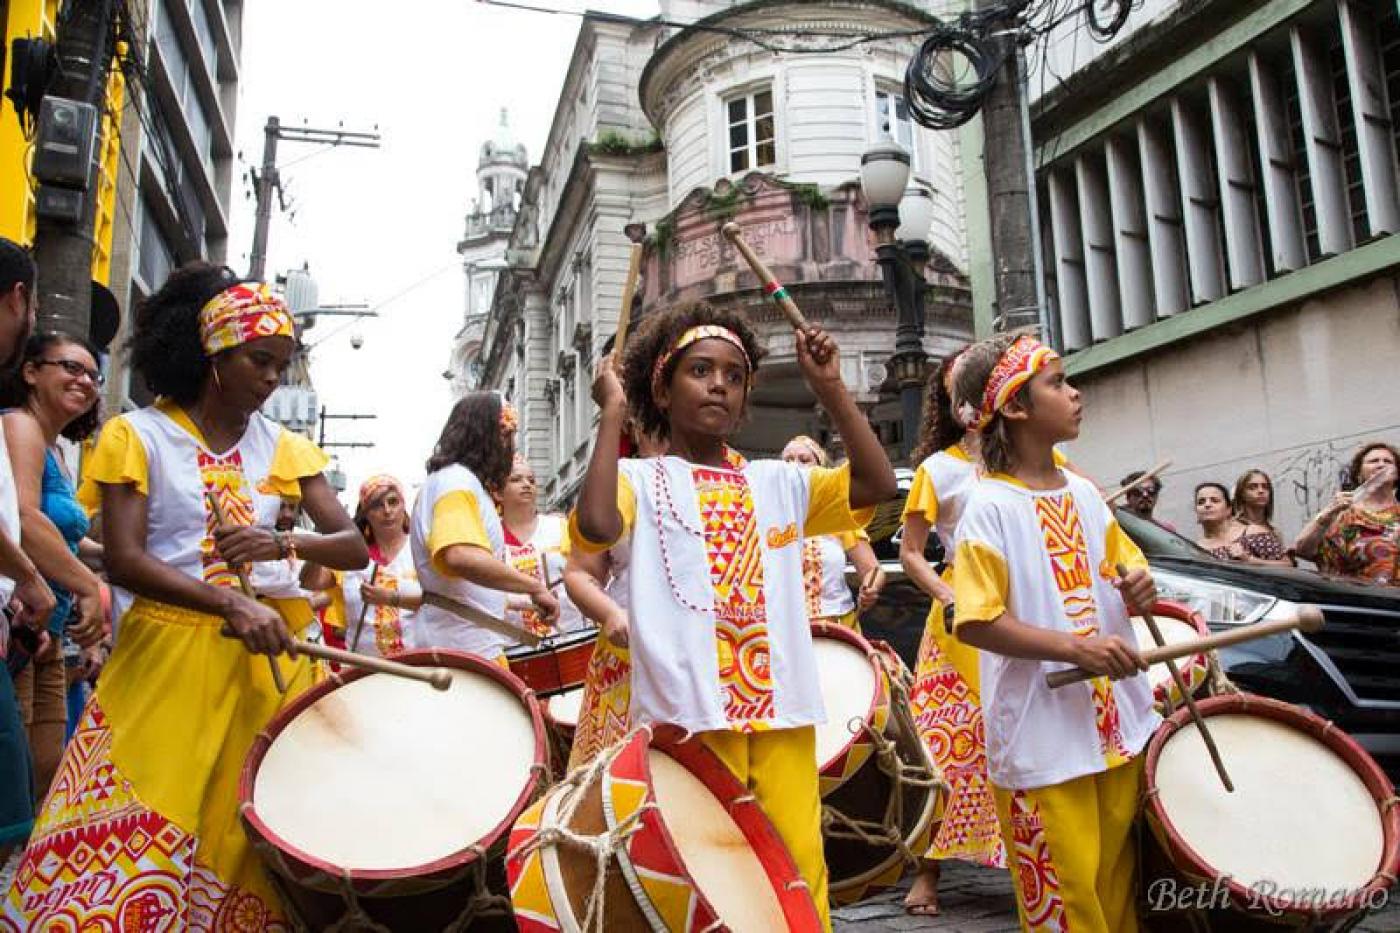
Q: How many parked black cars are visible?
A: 1